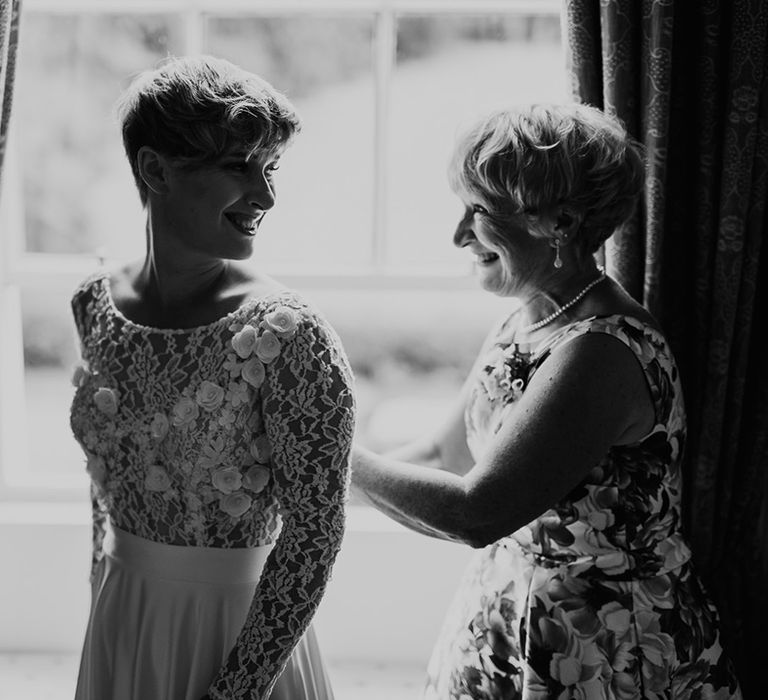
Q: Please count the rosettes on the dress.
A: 15